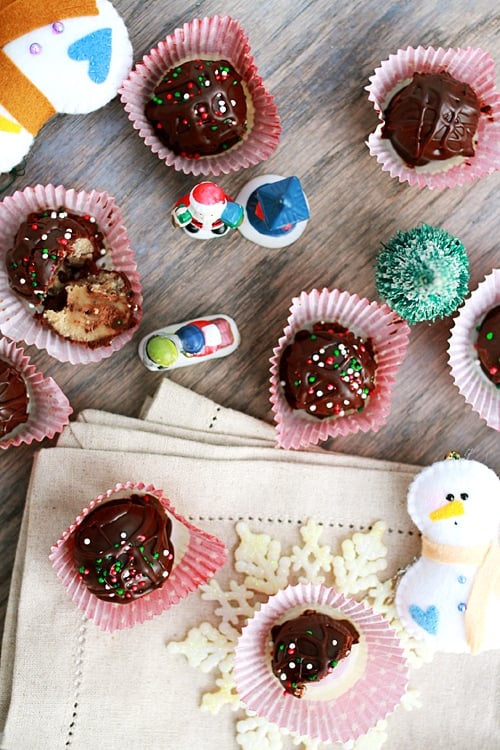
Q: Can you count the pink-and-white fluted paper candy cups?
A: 8